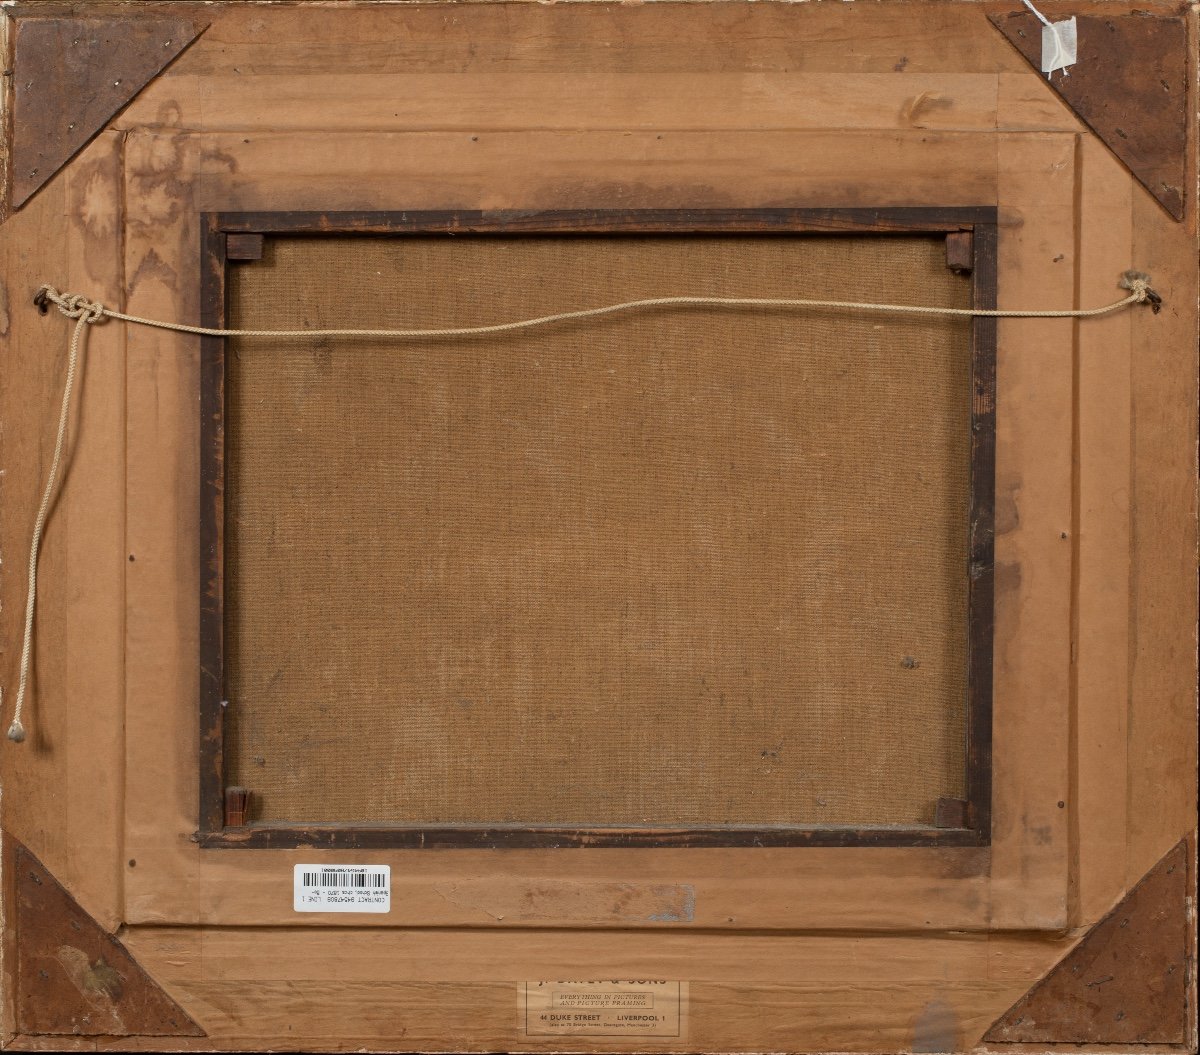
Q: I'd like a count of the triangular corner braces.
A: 4